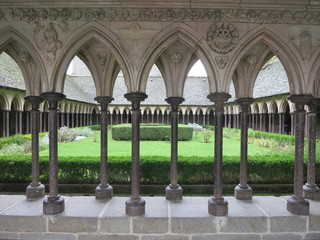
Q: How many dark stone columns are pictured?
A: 9